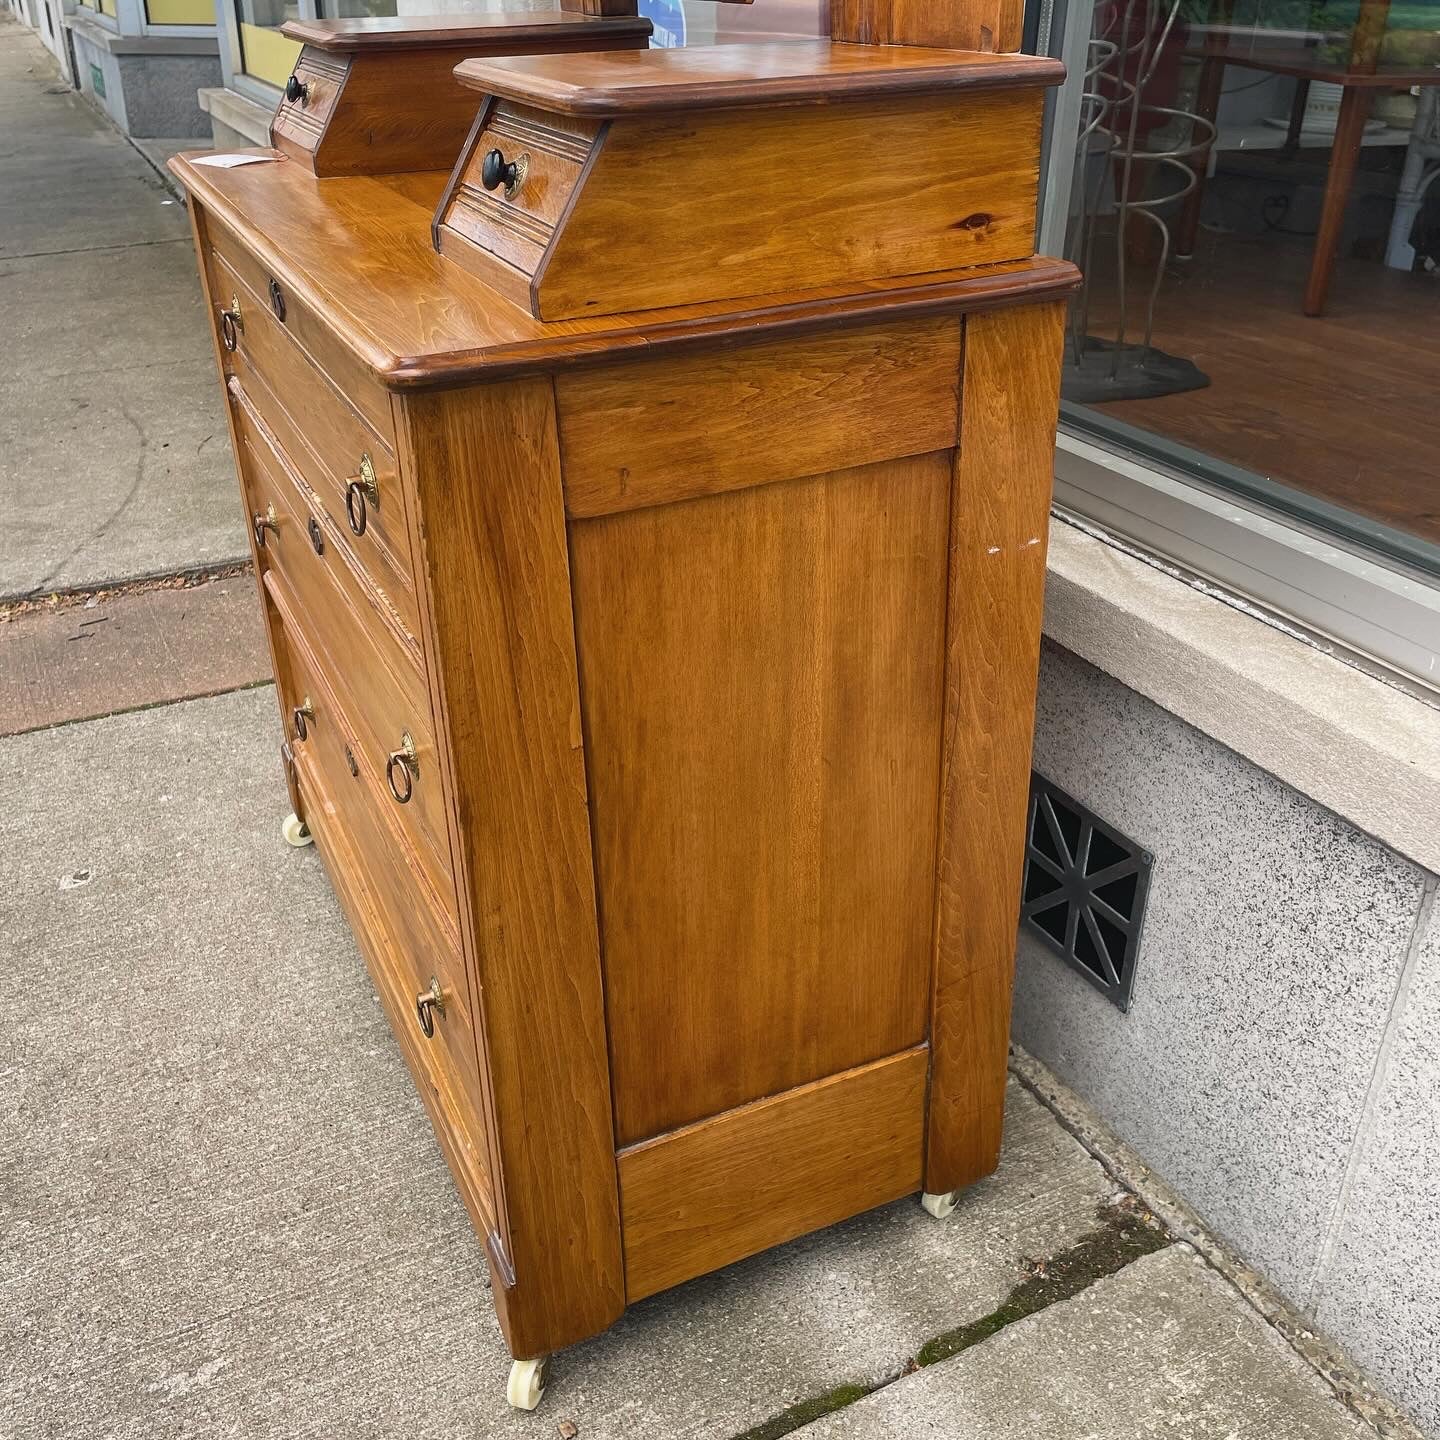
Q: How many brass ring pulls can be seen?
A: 6